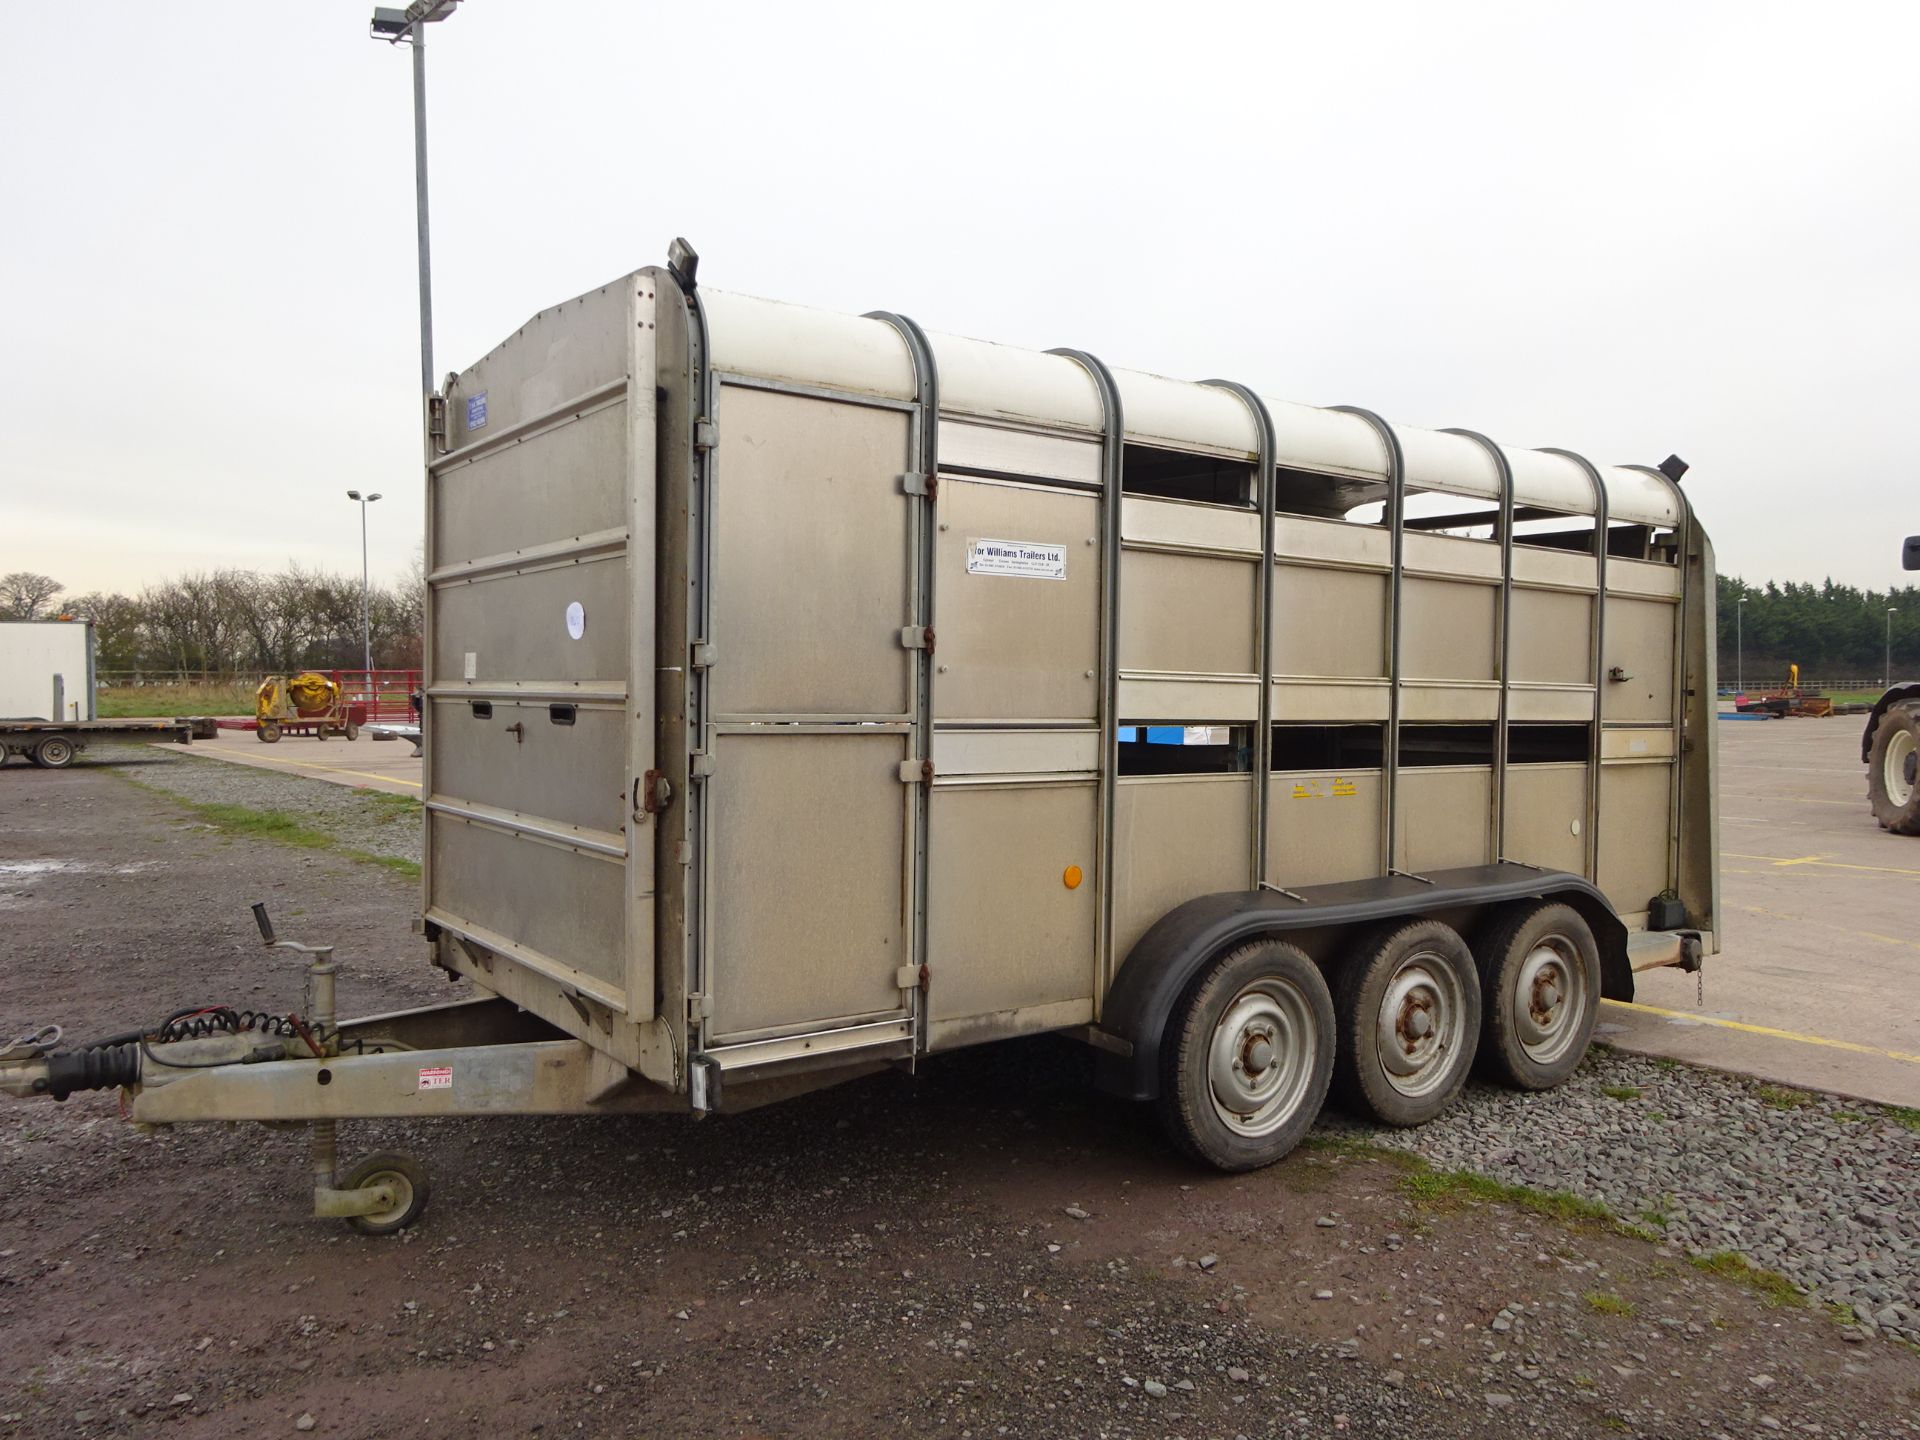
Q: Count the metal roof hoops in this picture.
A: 8